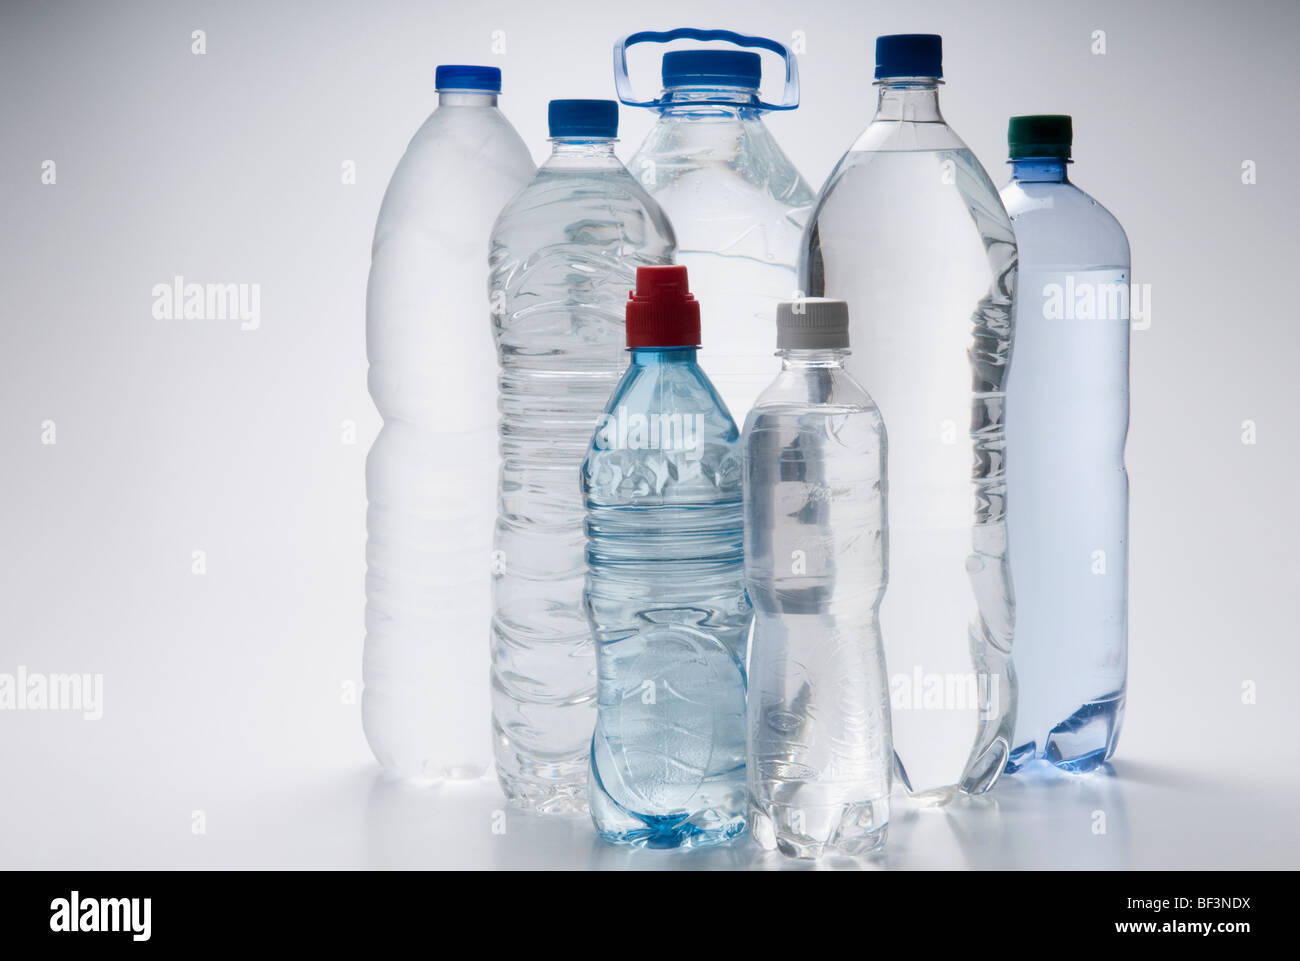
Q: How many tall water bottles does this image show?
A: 5